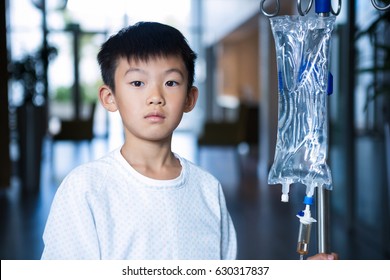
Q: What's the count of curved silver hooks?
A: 4